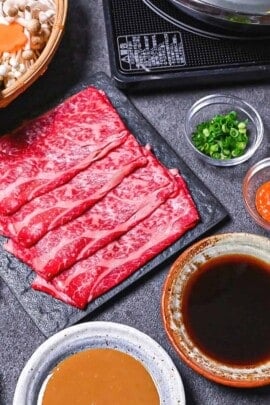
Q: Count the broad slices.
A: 4